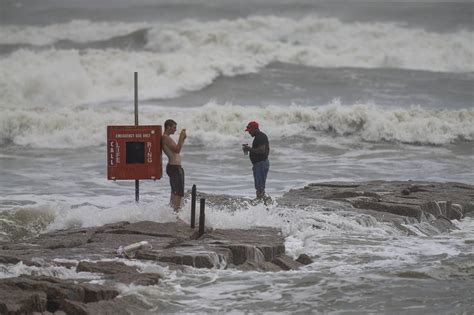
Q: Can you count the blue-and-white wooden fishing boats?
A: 0